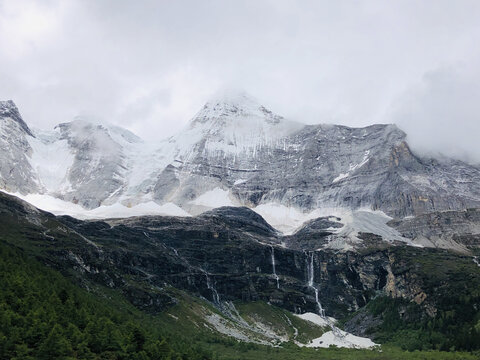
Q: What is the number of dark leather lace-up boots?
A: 0